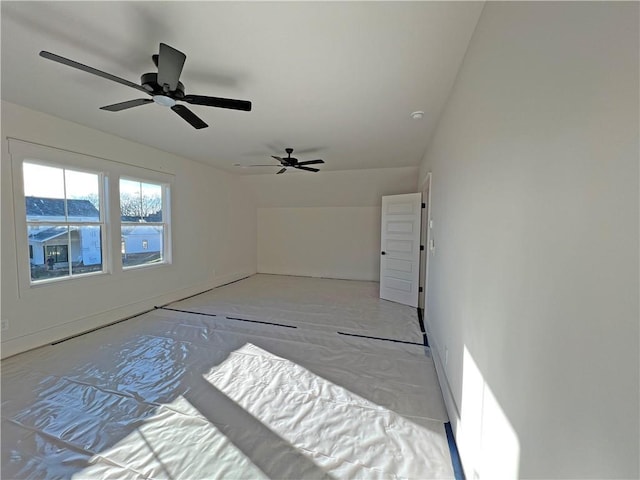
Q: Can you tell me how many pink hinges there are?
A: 0